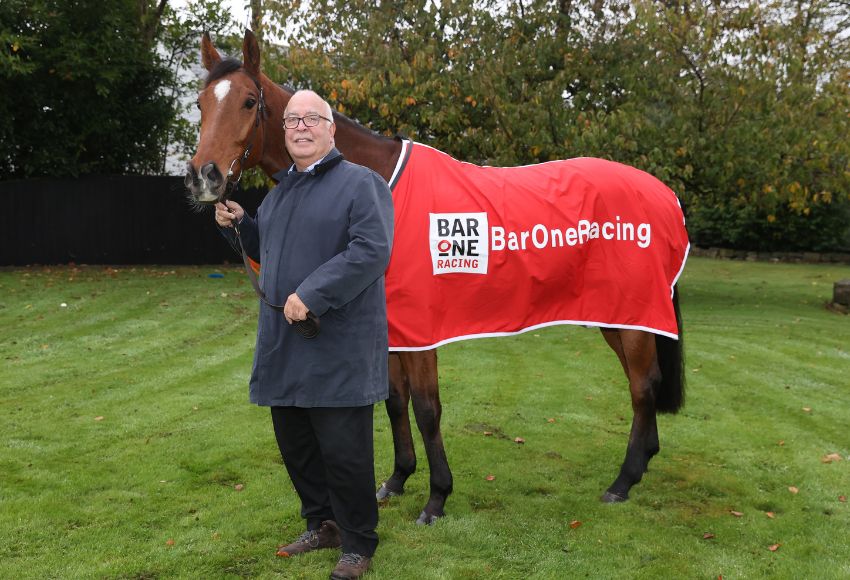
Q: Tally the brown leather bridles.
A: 1